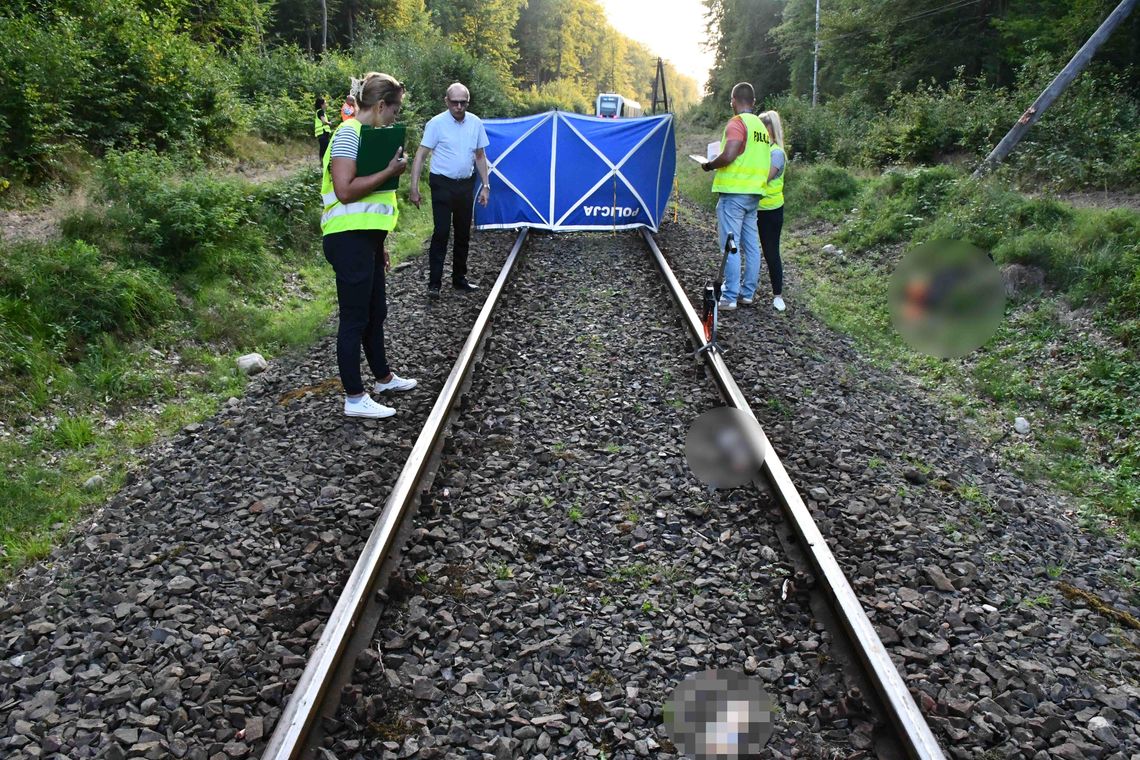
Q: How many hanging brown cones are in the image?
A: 0